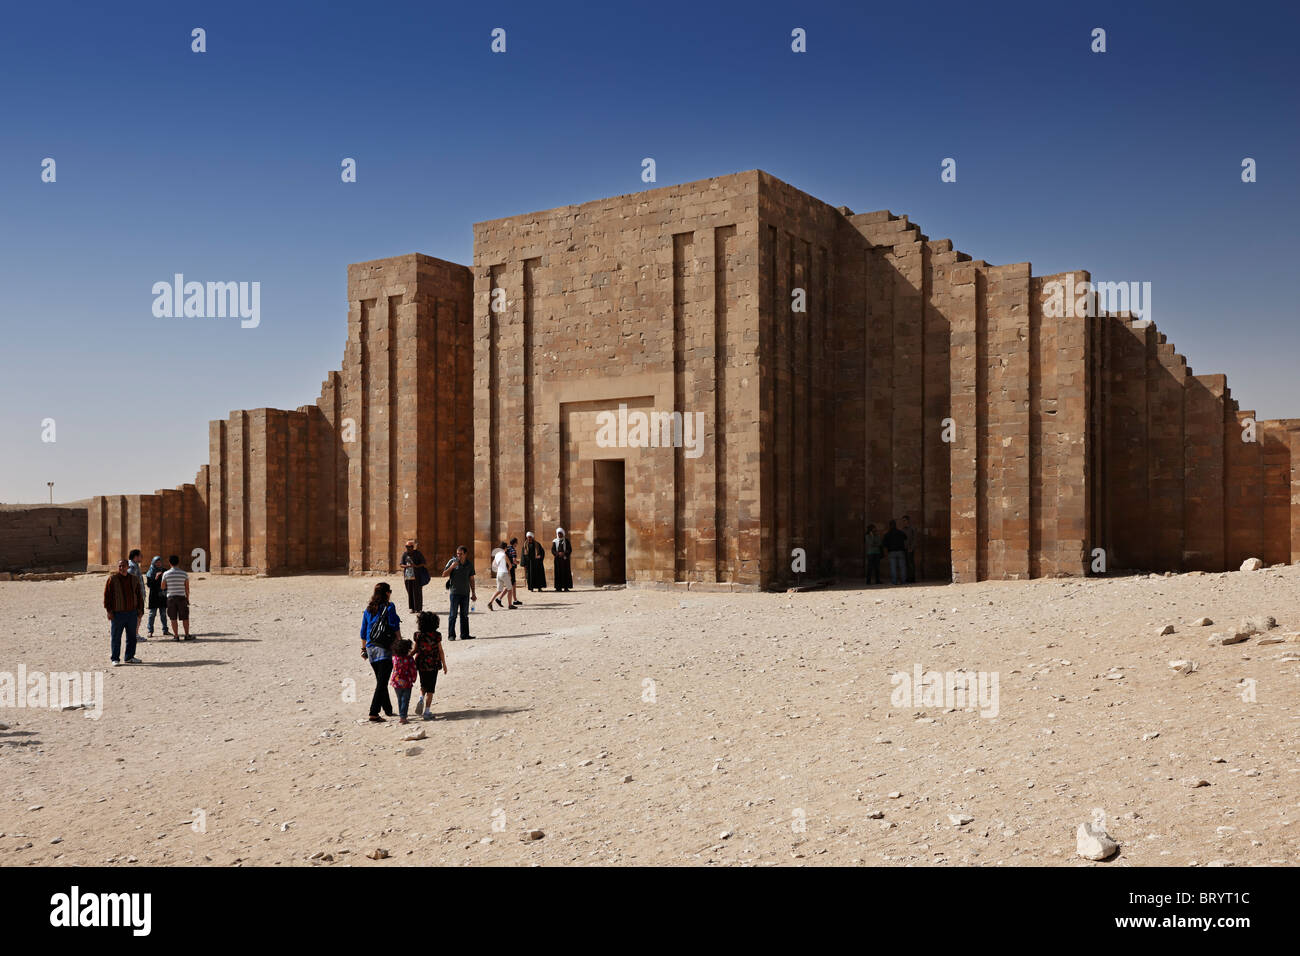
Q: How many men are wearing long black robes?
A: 2